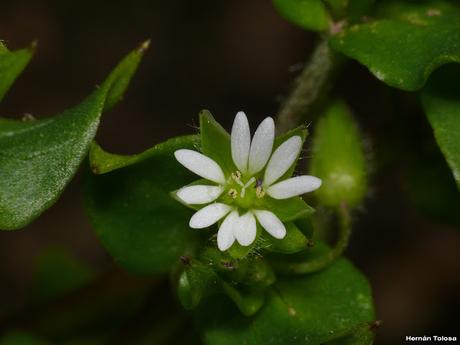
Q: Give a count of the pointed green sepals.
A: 5